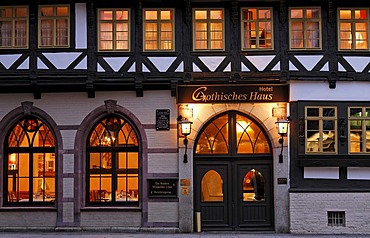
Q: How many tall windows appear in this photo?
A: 2